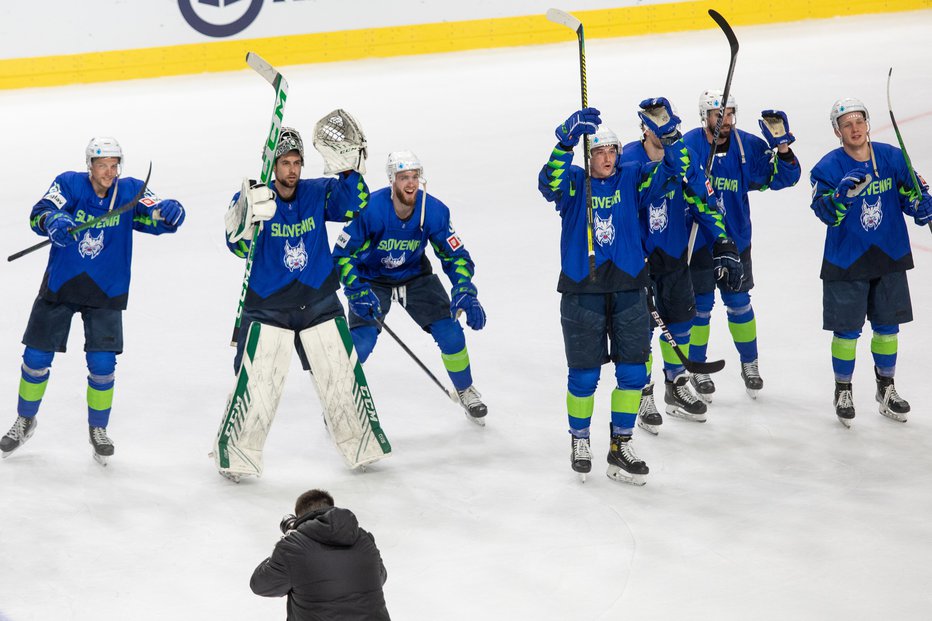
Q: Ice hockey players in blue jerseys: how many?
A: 7